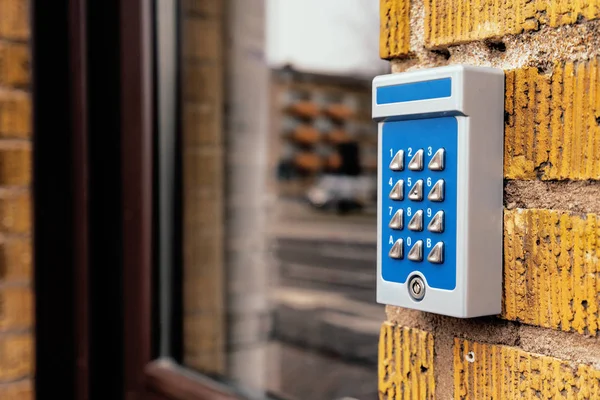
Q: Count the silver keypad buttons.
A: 12